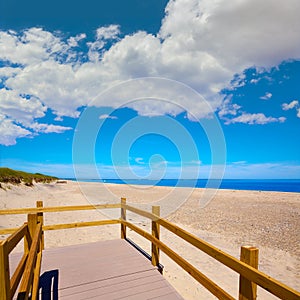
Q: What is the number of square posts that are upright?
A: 6